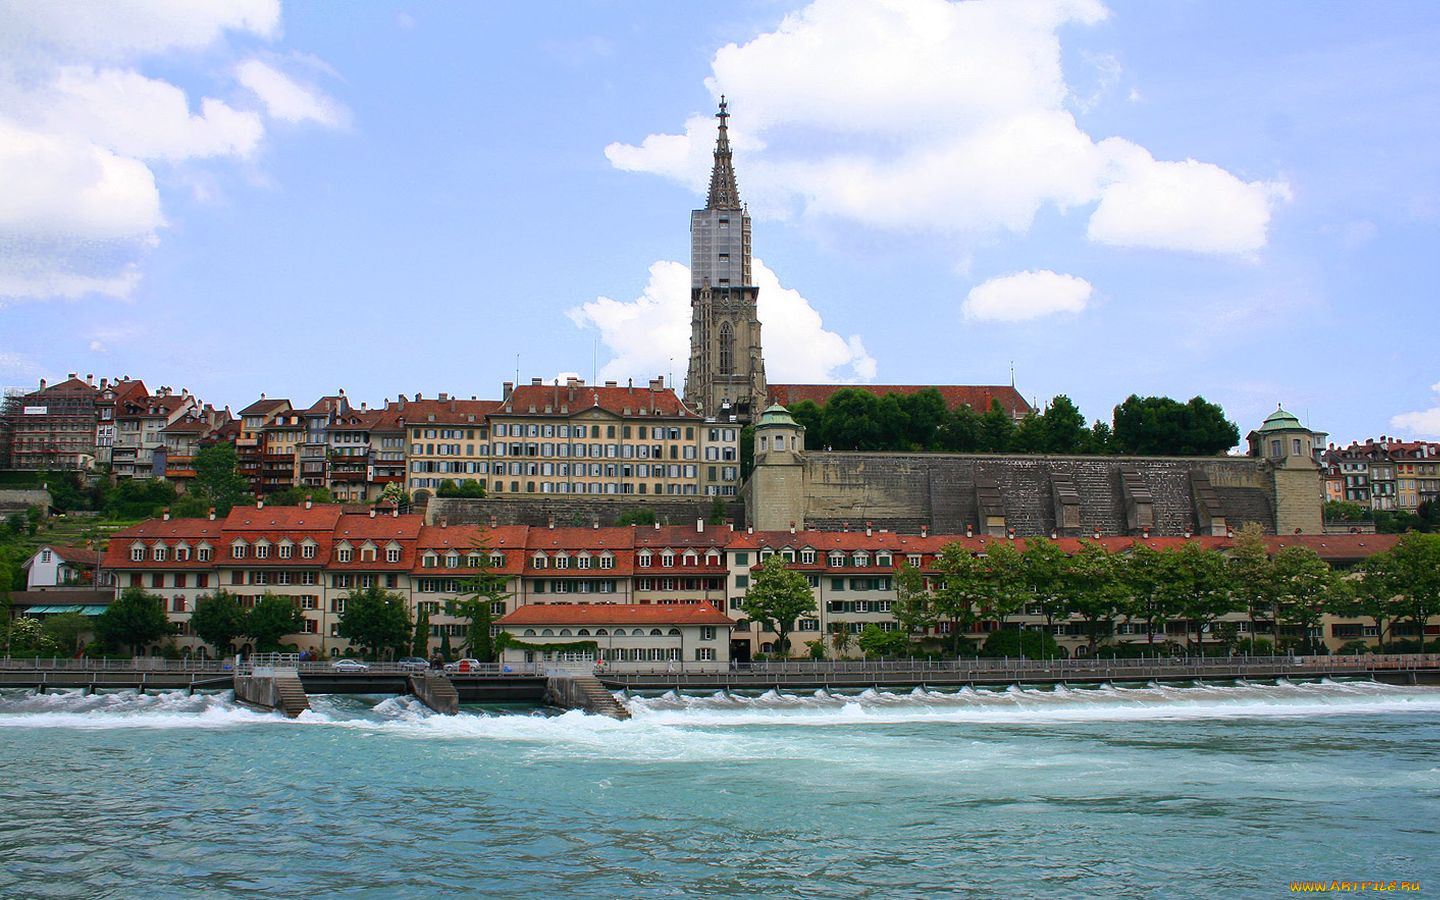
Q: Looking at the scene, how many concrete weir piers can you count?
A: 3